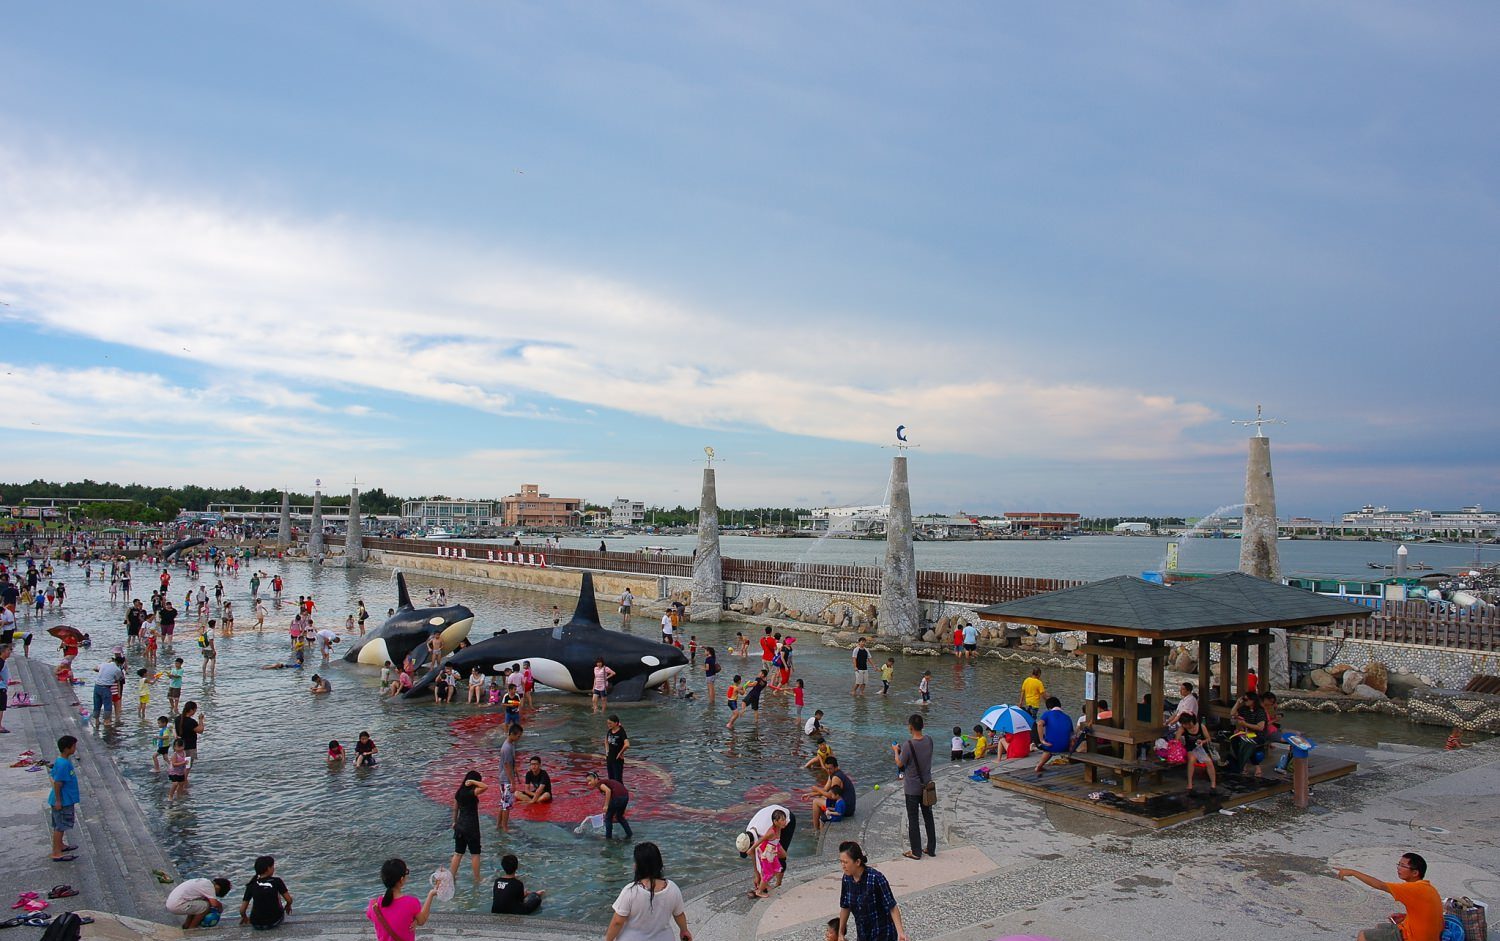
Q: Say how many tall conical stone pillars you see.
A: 6